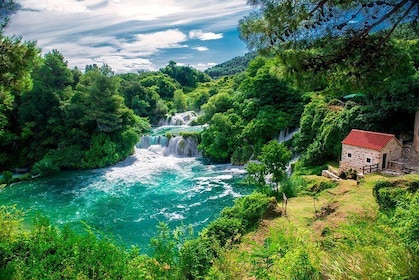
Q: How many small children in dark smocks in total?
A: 0